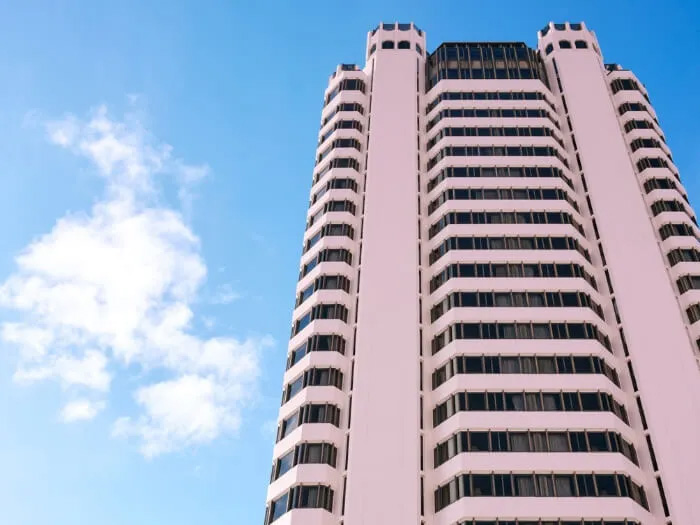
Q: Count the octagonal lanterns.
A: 2